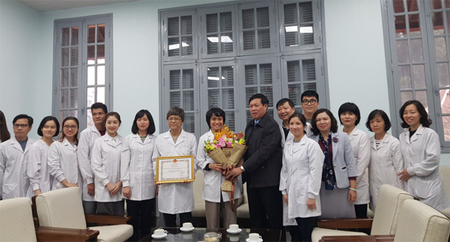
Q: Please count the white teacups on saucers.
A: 4